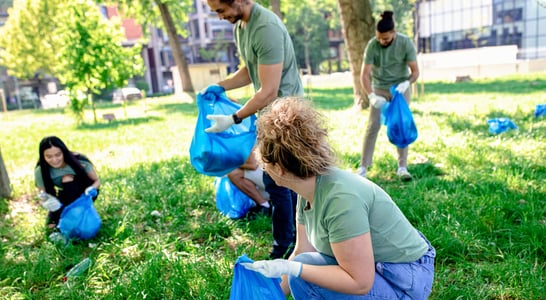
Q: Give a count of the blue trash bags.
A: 7